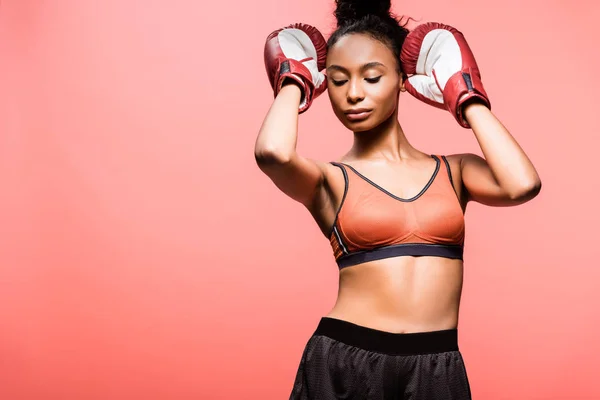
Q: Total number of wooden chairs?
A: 0